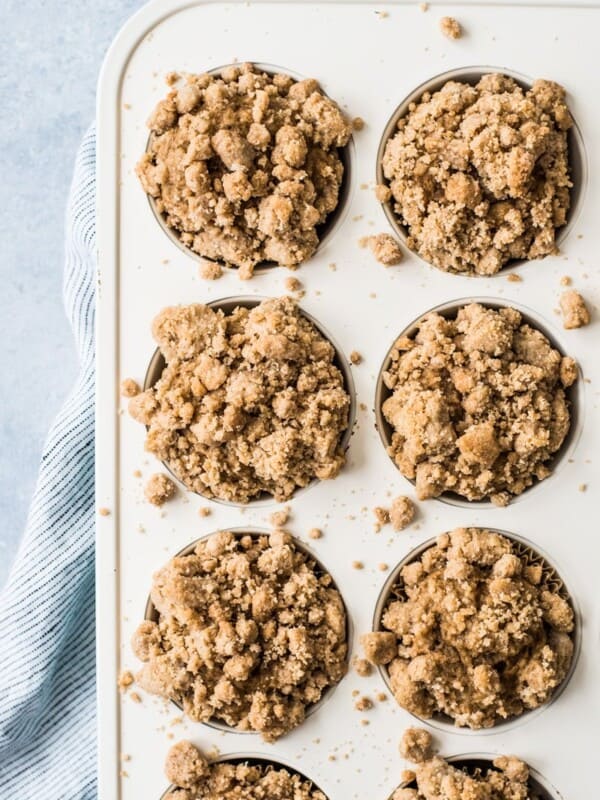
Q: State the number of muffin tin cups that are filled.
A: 8